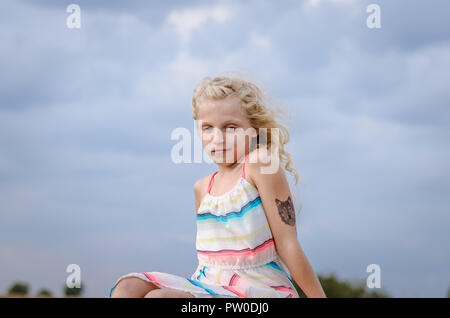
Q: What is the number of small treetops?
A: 3